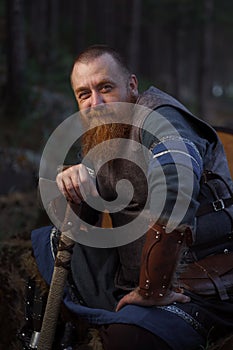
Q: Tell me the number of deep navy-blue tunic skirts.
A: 1